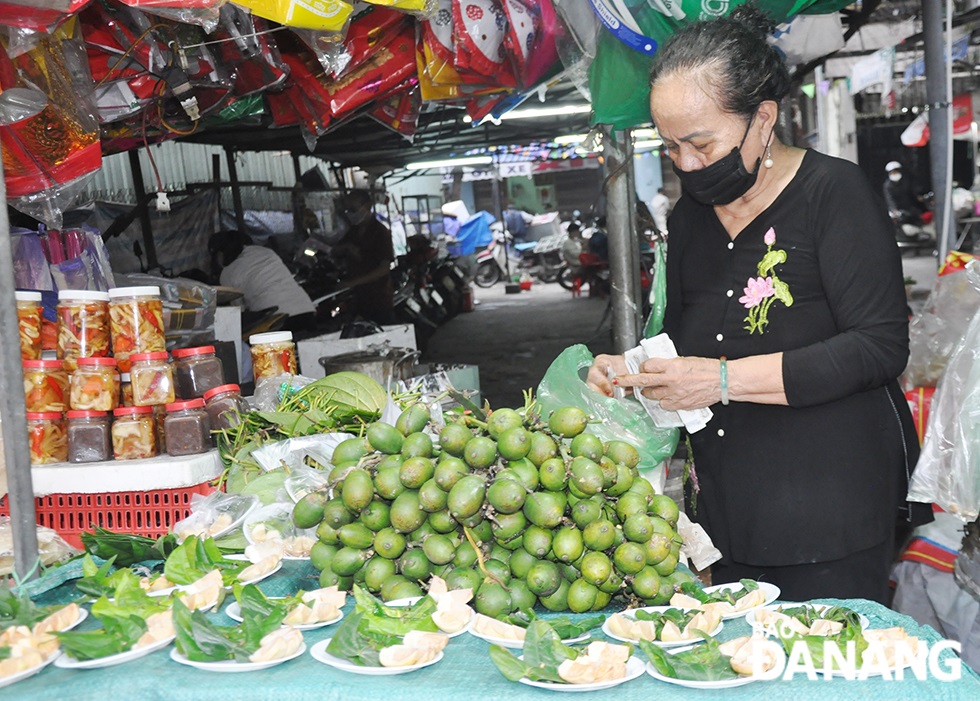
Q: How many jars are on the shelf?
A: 13